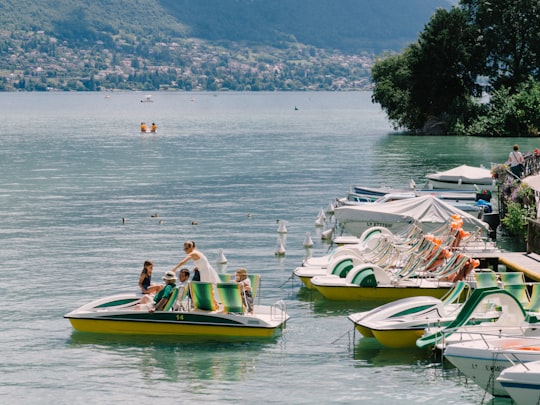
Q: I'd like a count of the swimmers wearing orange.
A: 2